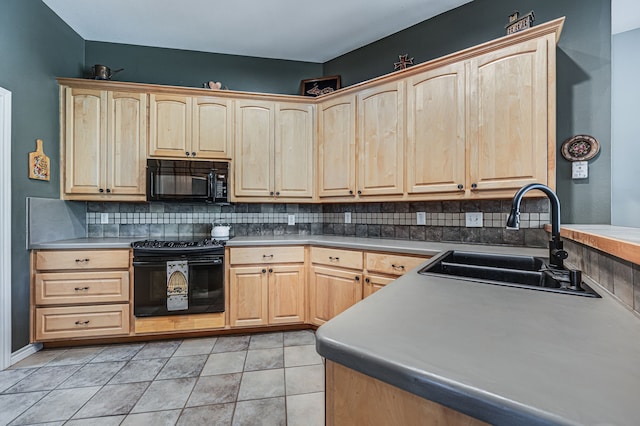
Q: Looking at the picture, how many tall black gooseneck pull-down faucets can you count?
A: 1